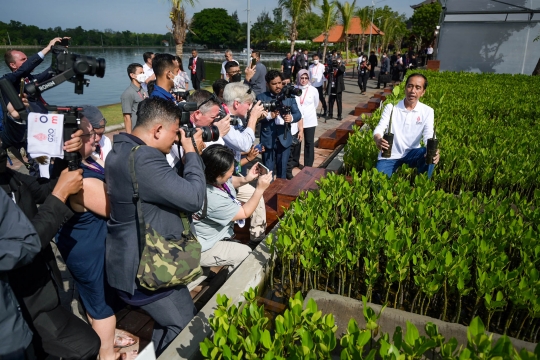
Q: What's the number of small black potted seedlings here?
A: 2